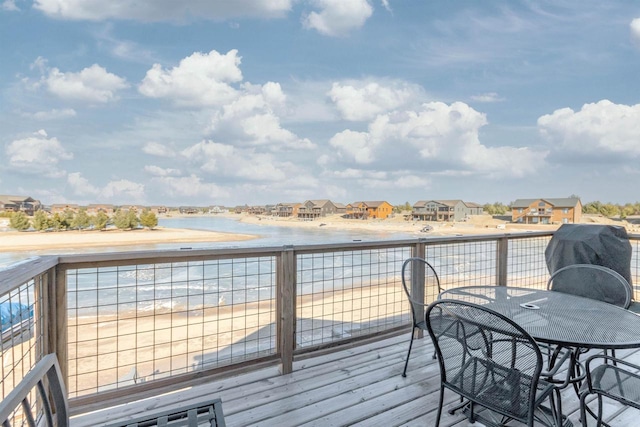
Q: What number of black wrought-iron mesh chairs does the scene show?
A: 4